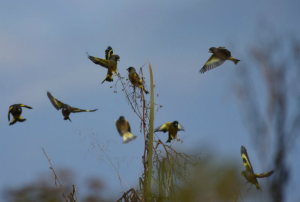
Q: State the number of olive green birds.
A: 8